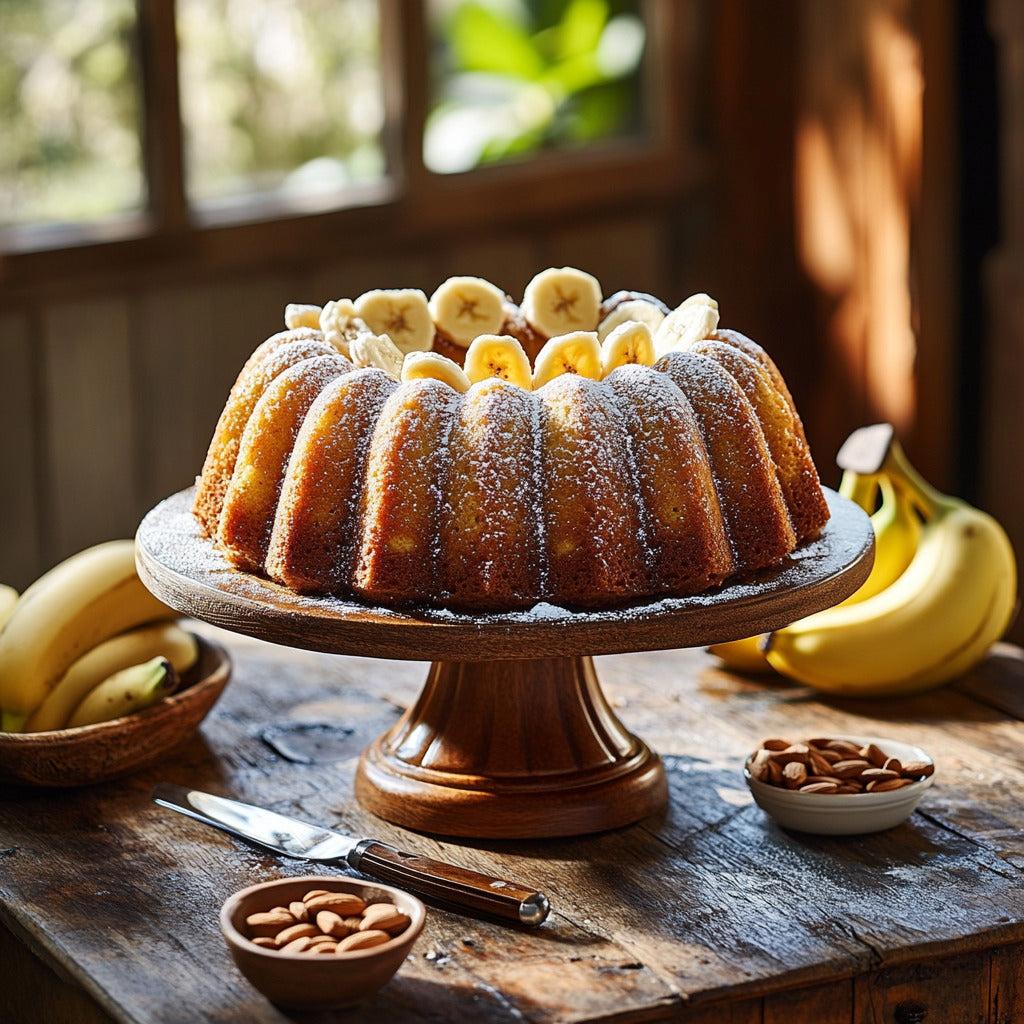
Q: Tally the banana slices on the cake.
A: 12